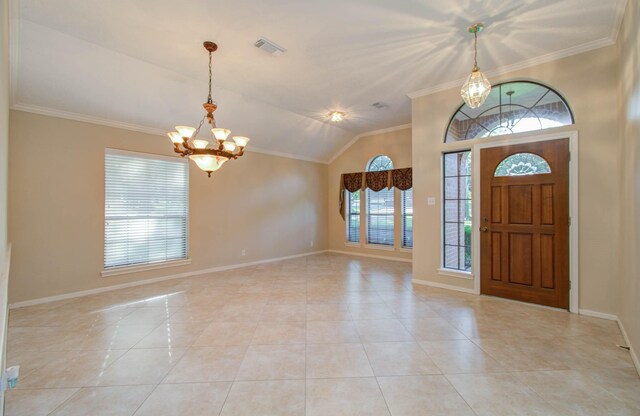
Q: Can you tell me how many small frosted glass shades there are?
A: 6